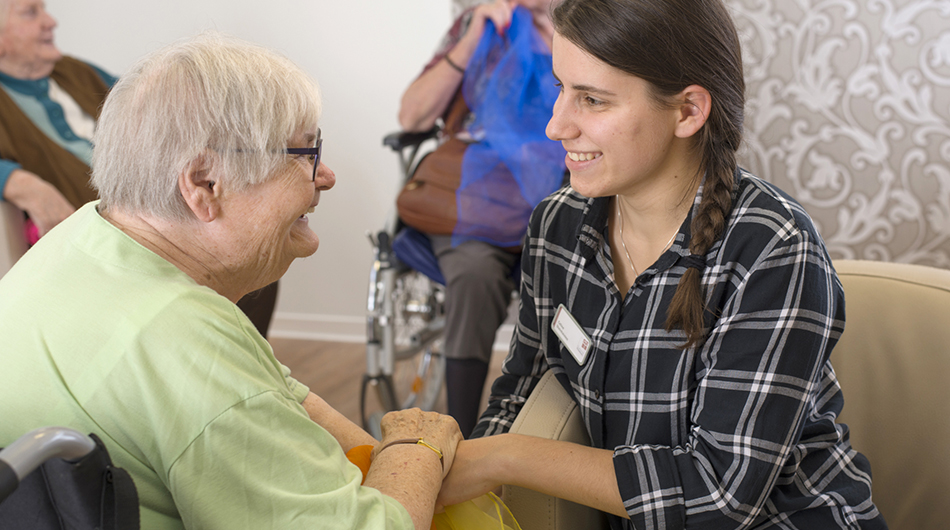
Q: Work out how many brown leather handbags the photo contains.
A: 1